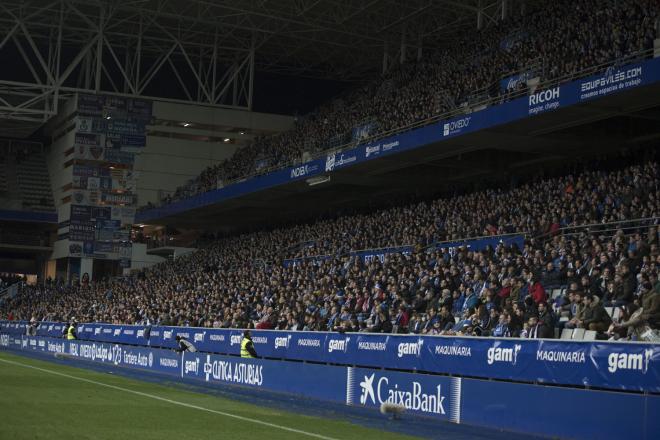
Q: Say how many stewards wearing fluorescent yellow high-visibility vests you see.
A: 2